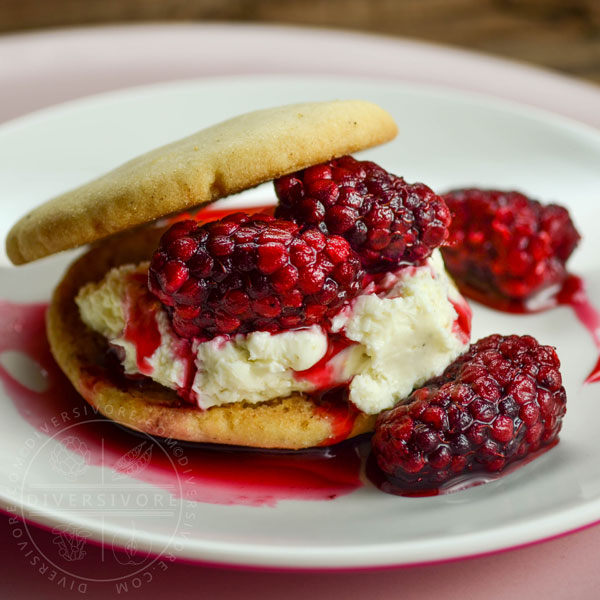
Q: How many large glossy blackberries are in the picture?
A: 4